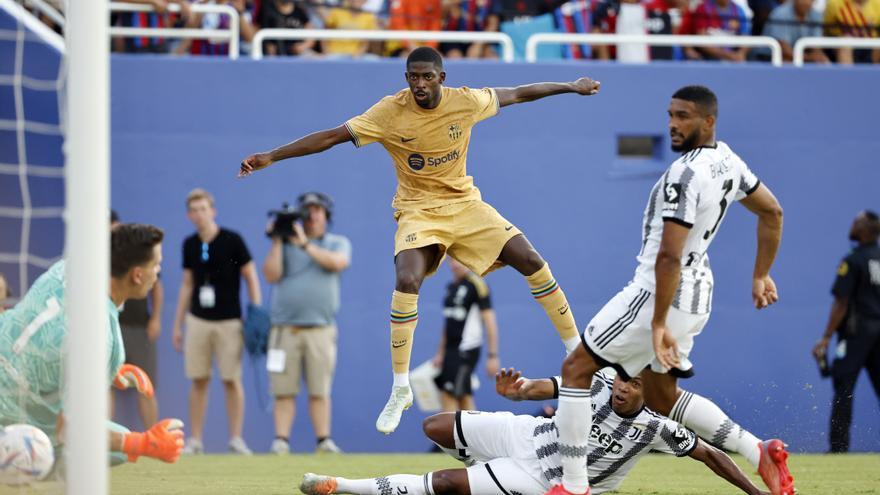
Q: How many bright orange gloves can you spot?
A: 2